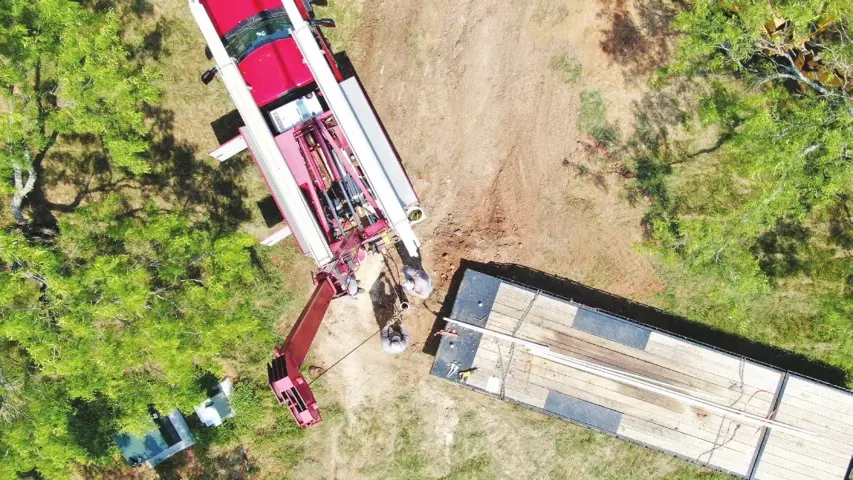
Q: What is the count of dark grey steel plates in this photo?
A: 3